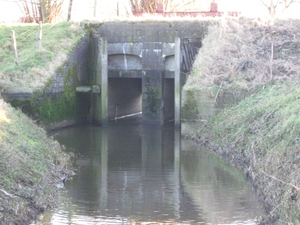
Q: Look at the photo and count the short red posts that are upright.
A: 2